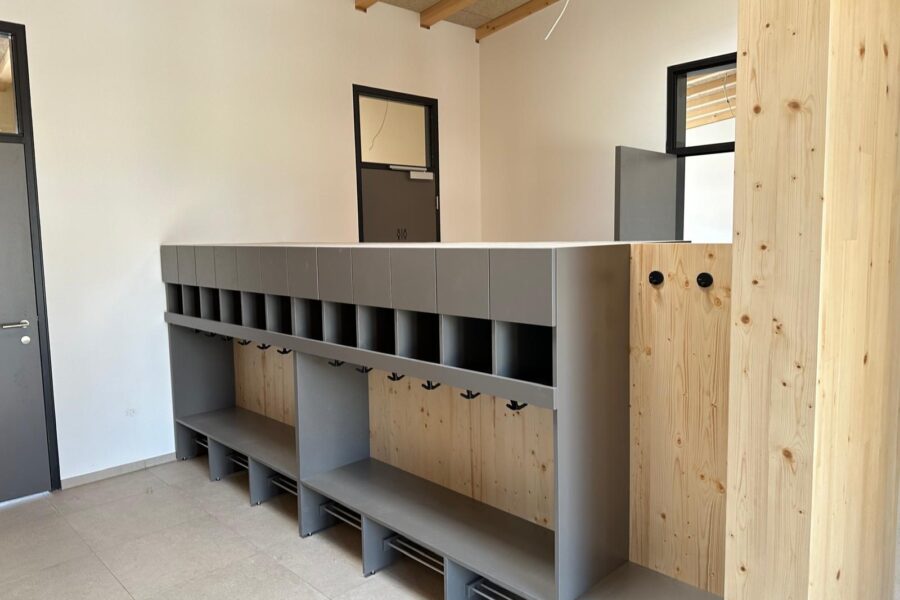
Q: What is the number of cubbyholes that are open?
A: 12